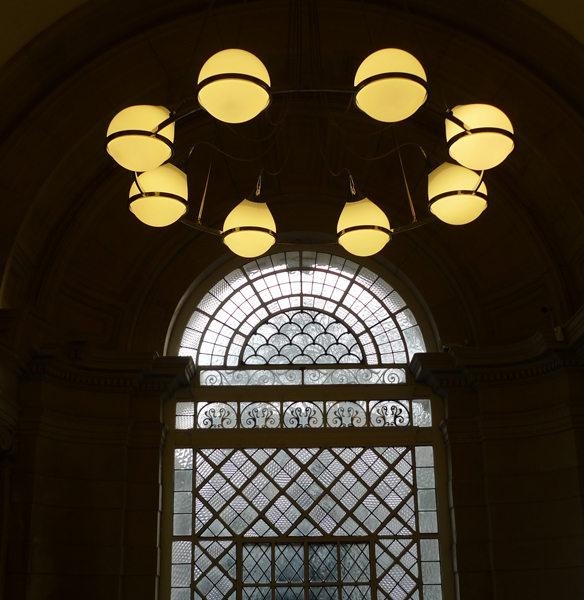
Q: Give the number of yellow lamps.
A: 8